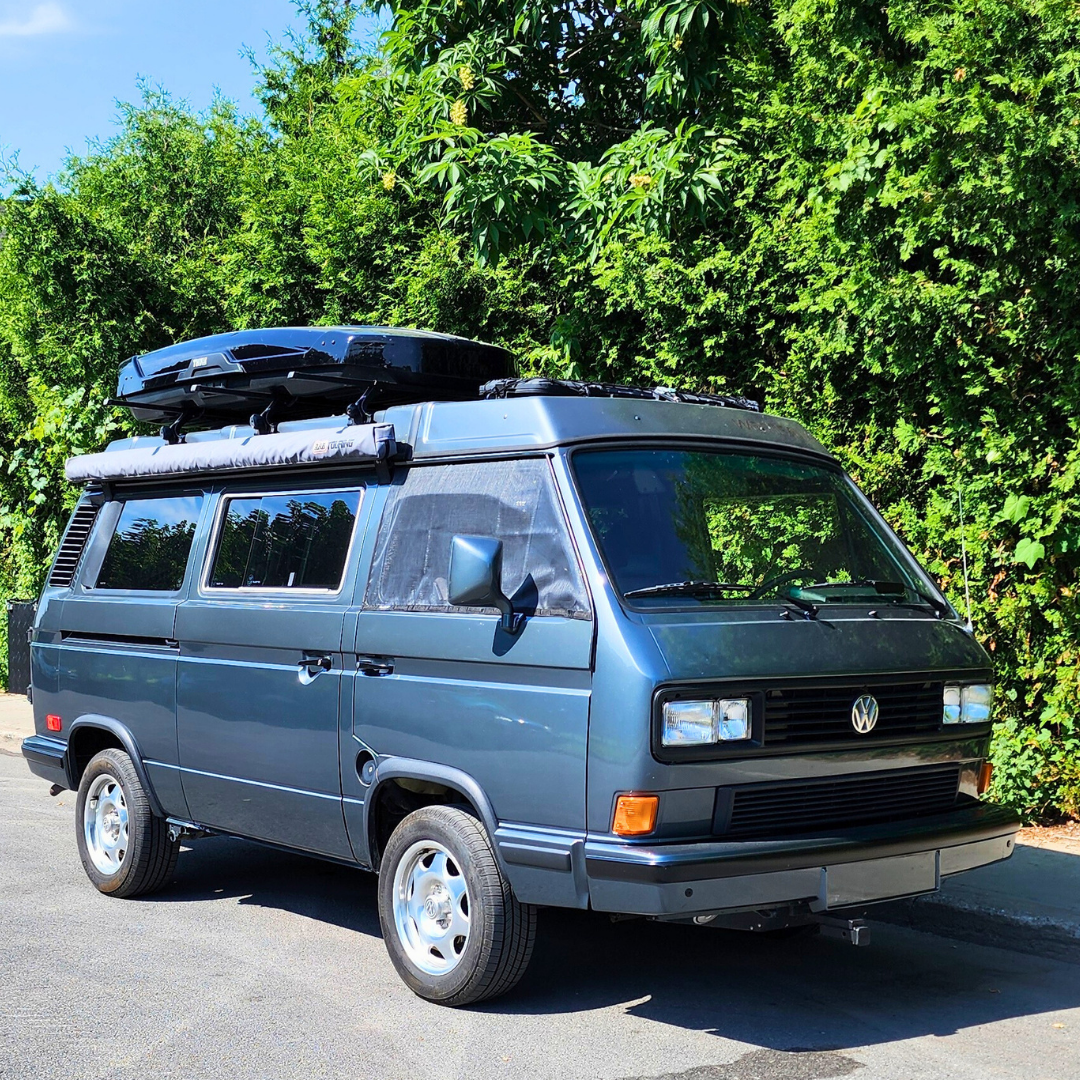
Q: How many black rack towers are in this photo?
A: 3